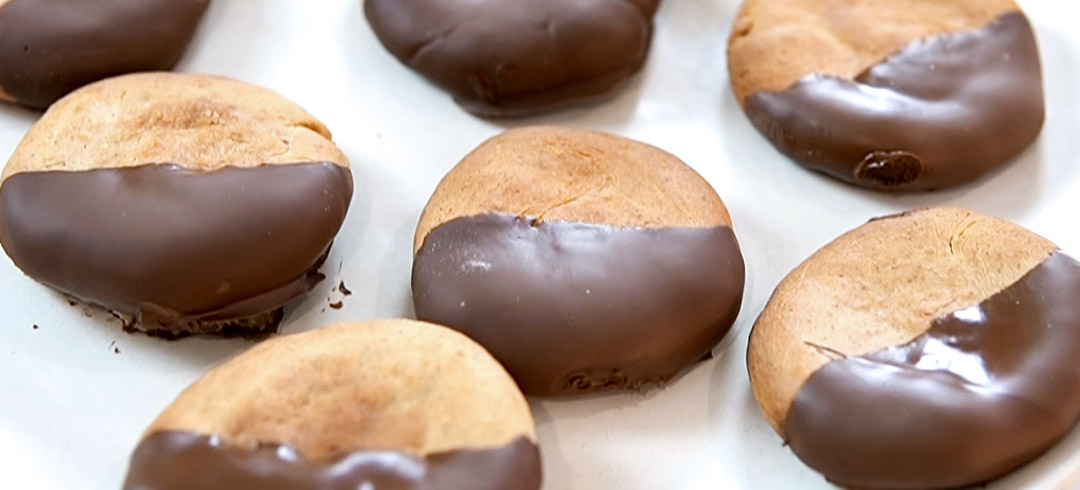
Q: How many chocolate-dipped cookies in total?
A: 7